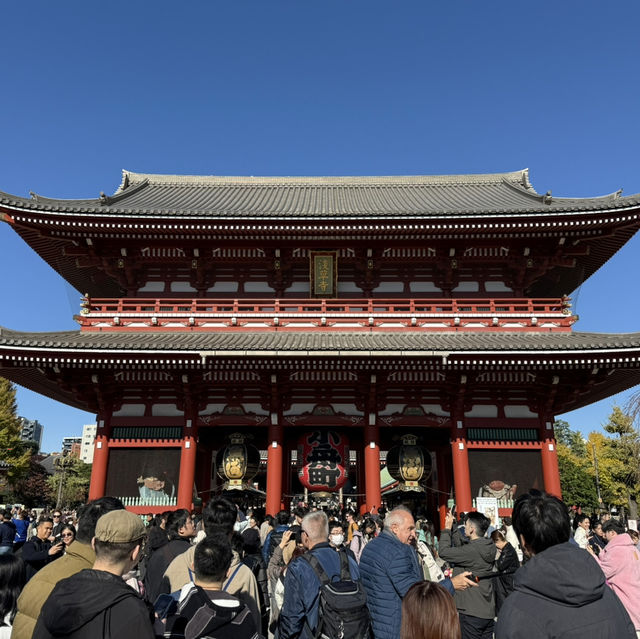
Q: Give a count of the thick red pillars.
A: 6